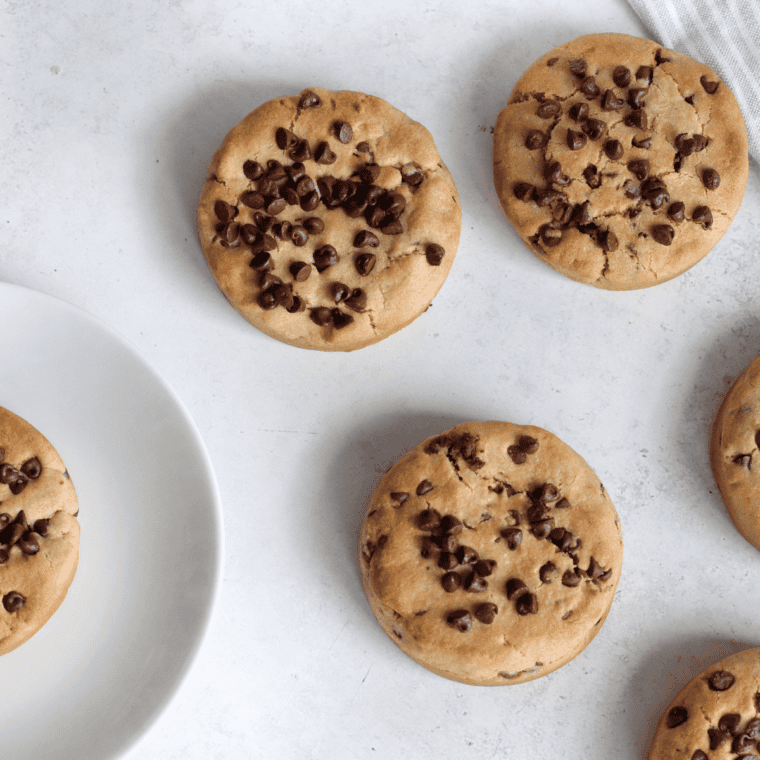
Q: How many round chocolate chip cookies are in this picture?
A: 6